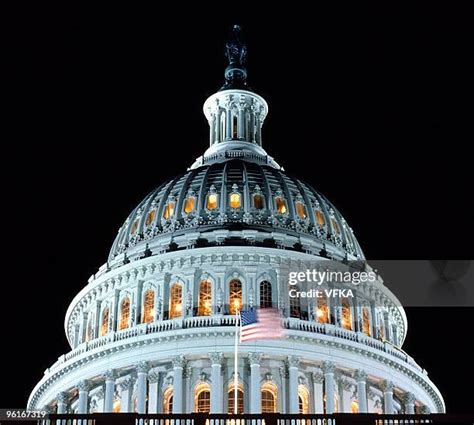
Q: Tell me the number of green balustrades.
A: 0